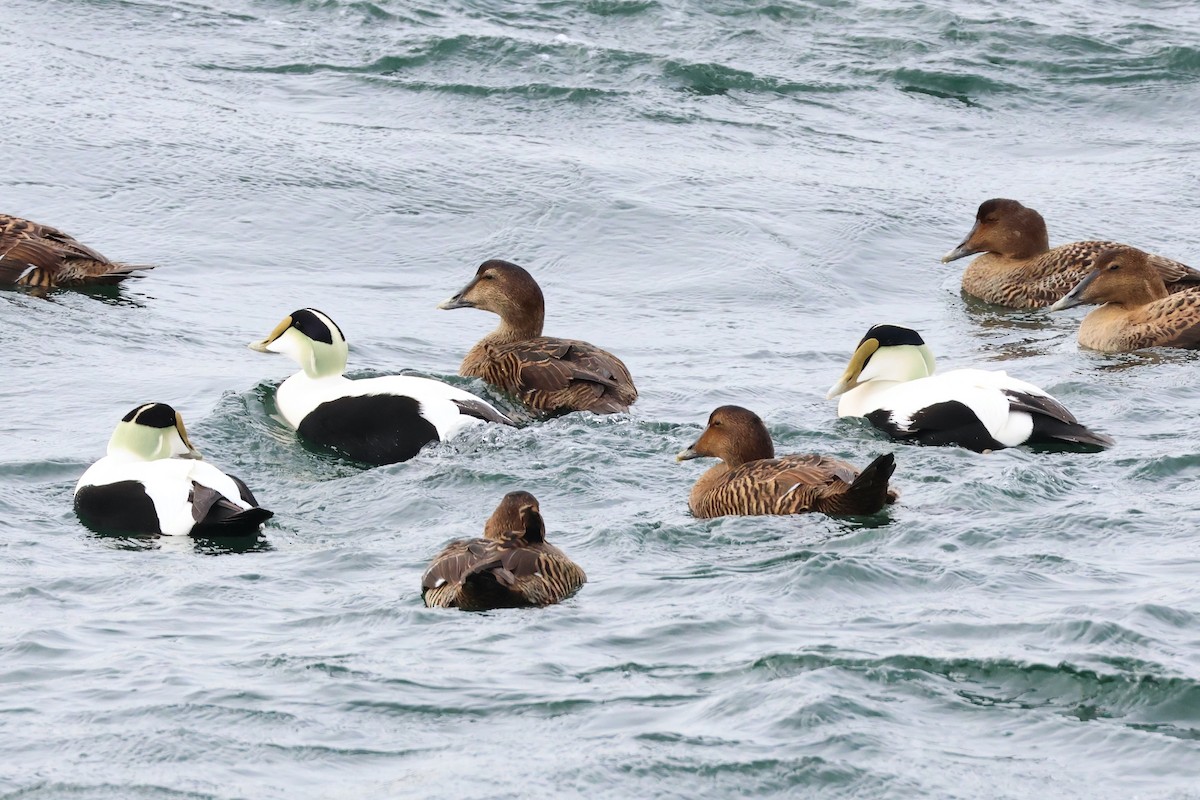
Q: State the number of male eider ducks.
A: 3